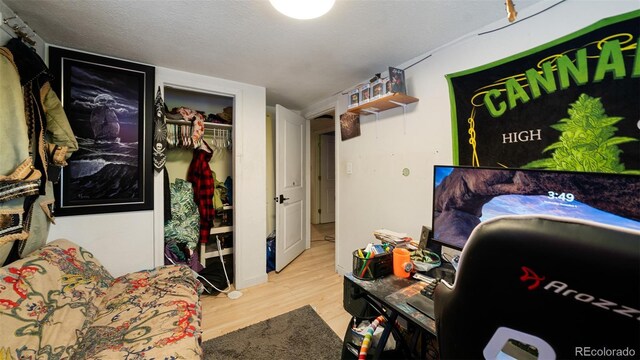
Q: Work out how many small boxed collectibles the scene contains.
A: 4